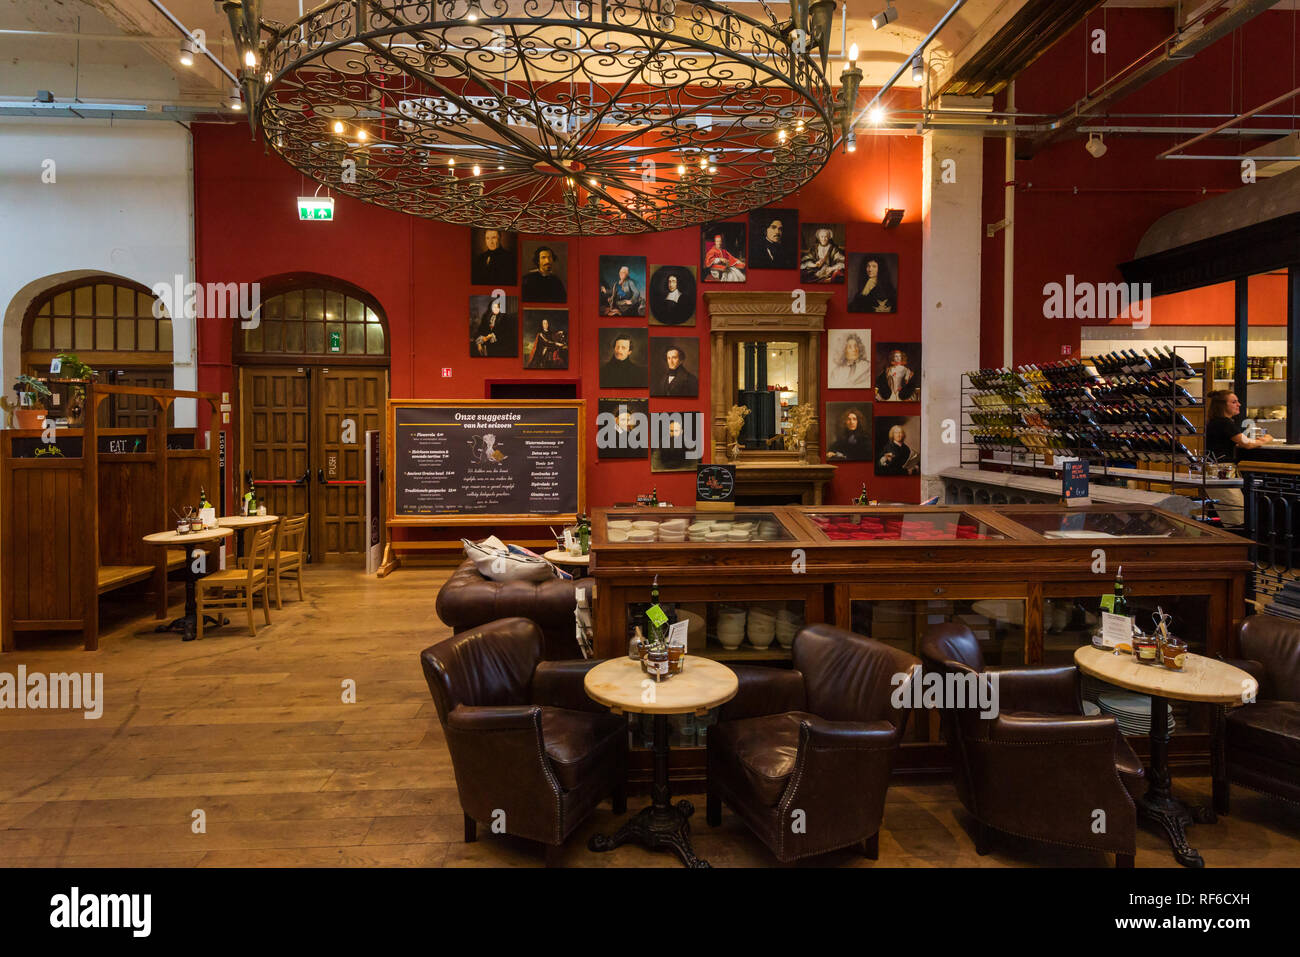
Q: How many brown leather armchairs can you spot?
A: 4